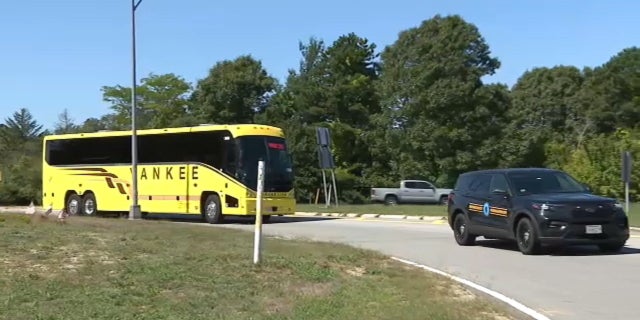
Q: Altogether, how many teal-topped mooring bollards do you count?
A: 0